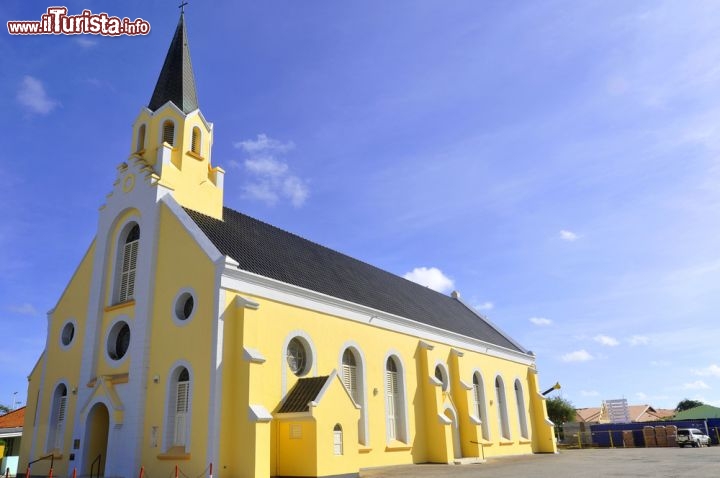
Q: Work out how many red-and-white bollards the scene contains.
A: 7